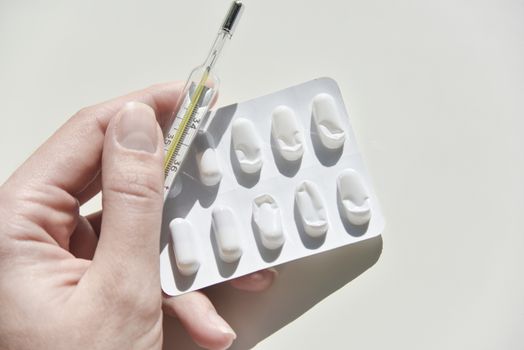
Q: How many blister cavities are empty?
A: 6